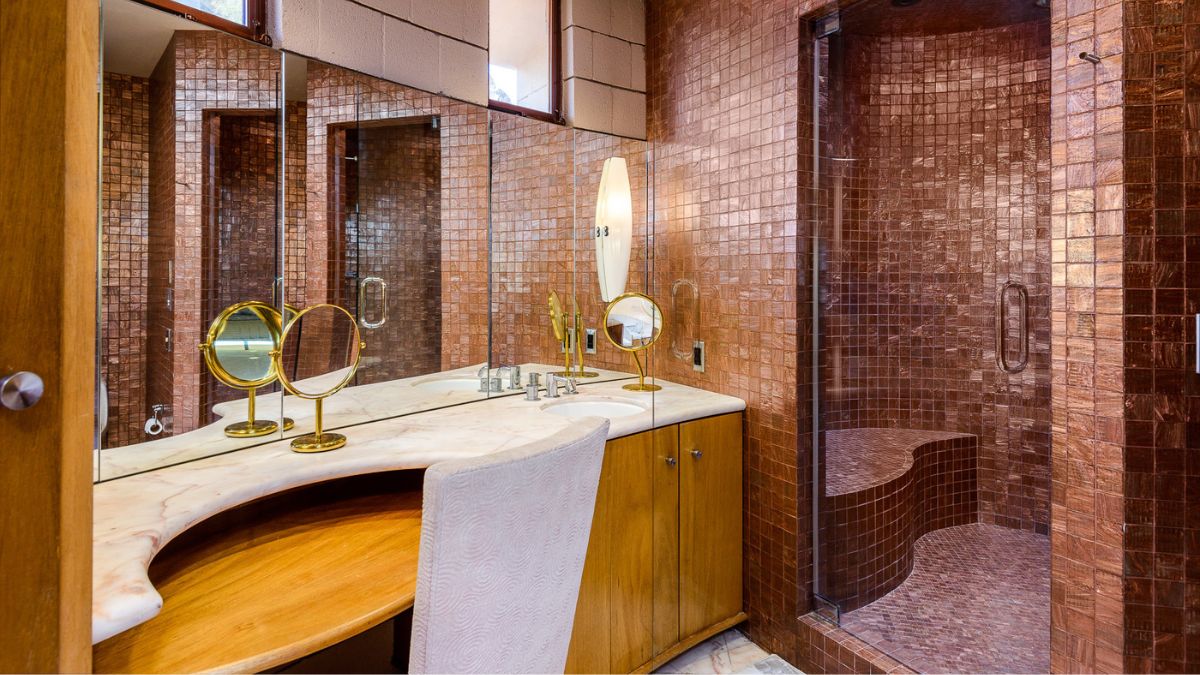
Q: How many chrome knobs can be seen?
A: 3